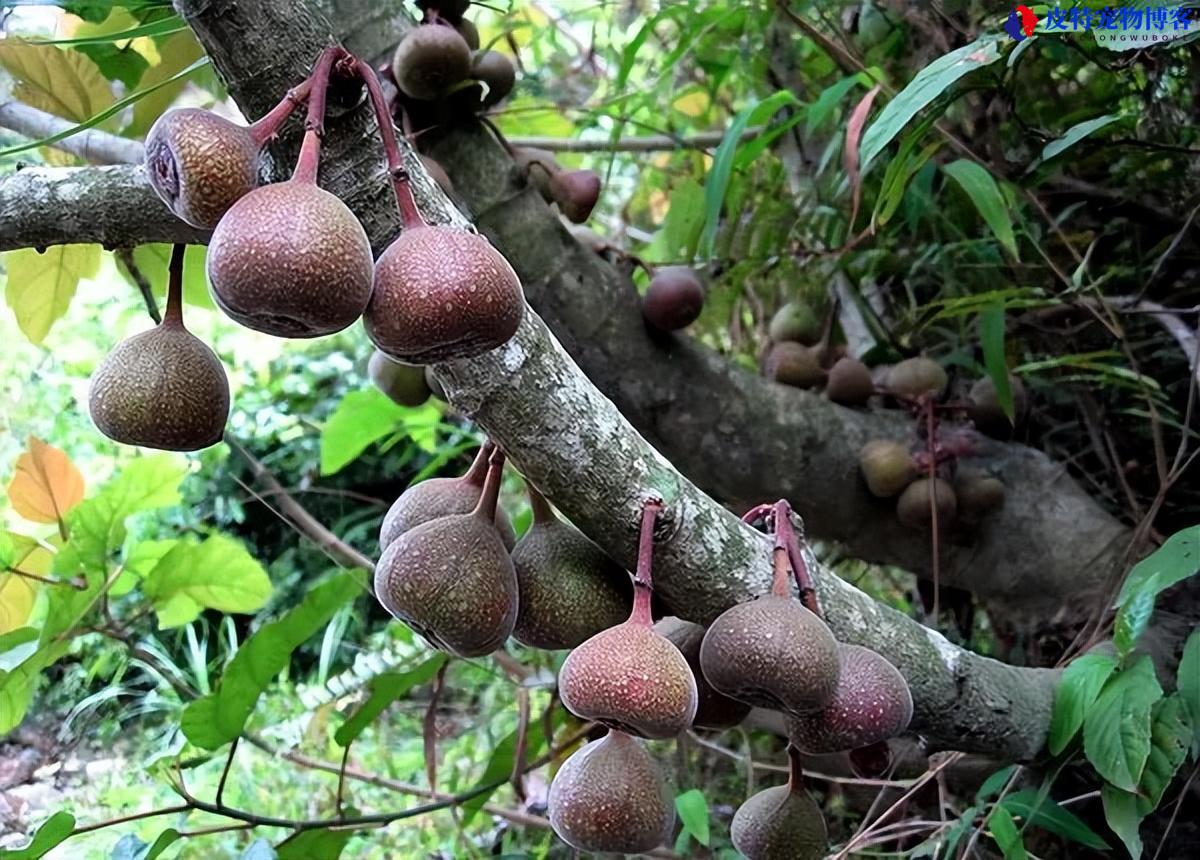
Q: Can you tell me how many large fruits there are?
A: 13